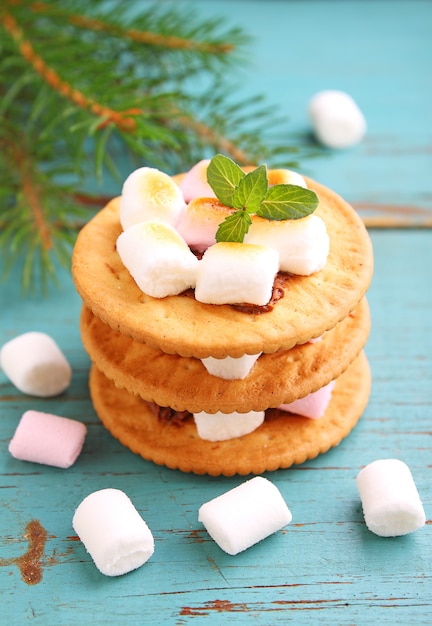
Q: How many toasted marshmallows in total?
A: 7